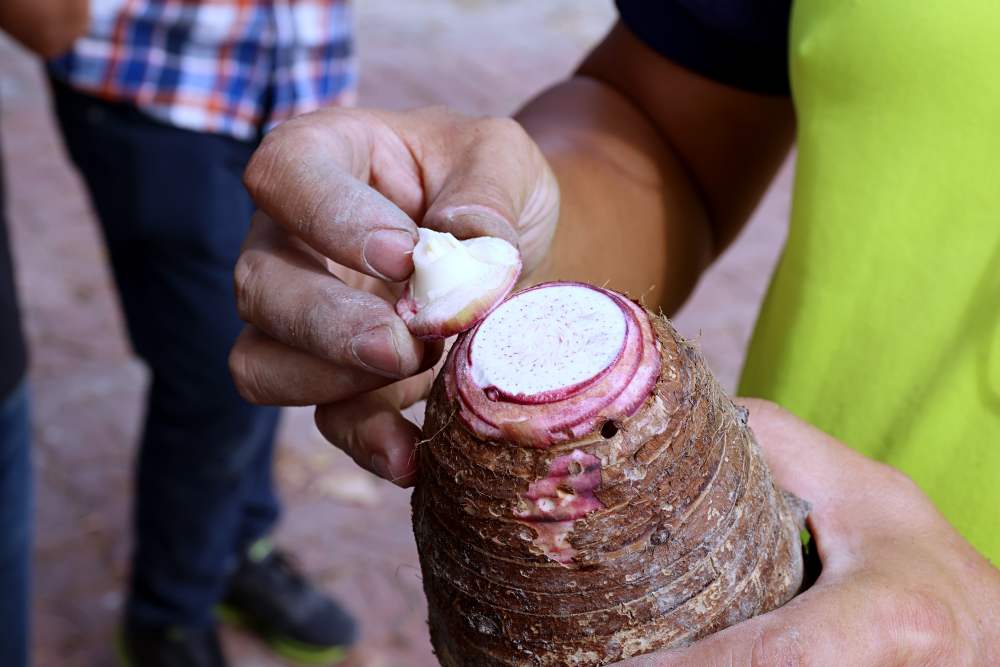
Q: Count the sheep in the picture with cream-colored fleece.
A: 0